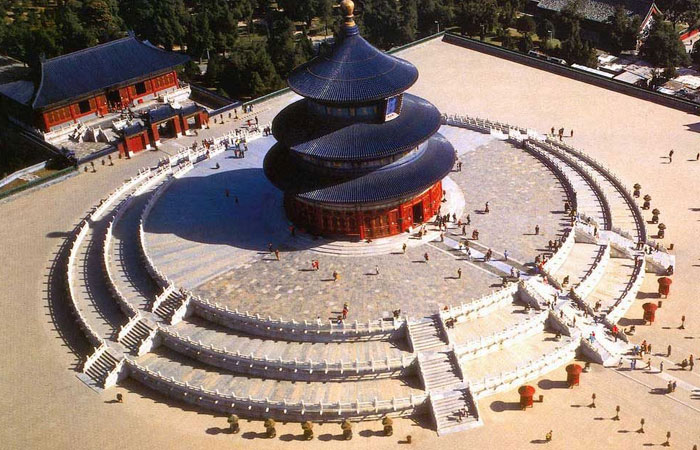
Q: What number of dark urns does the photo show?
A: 9